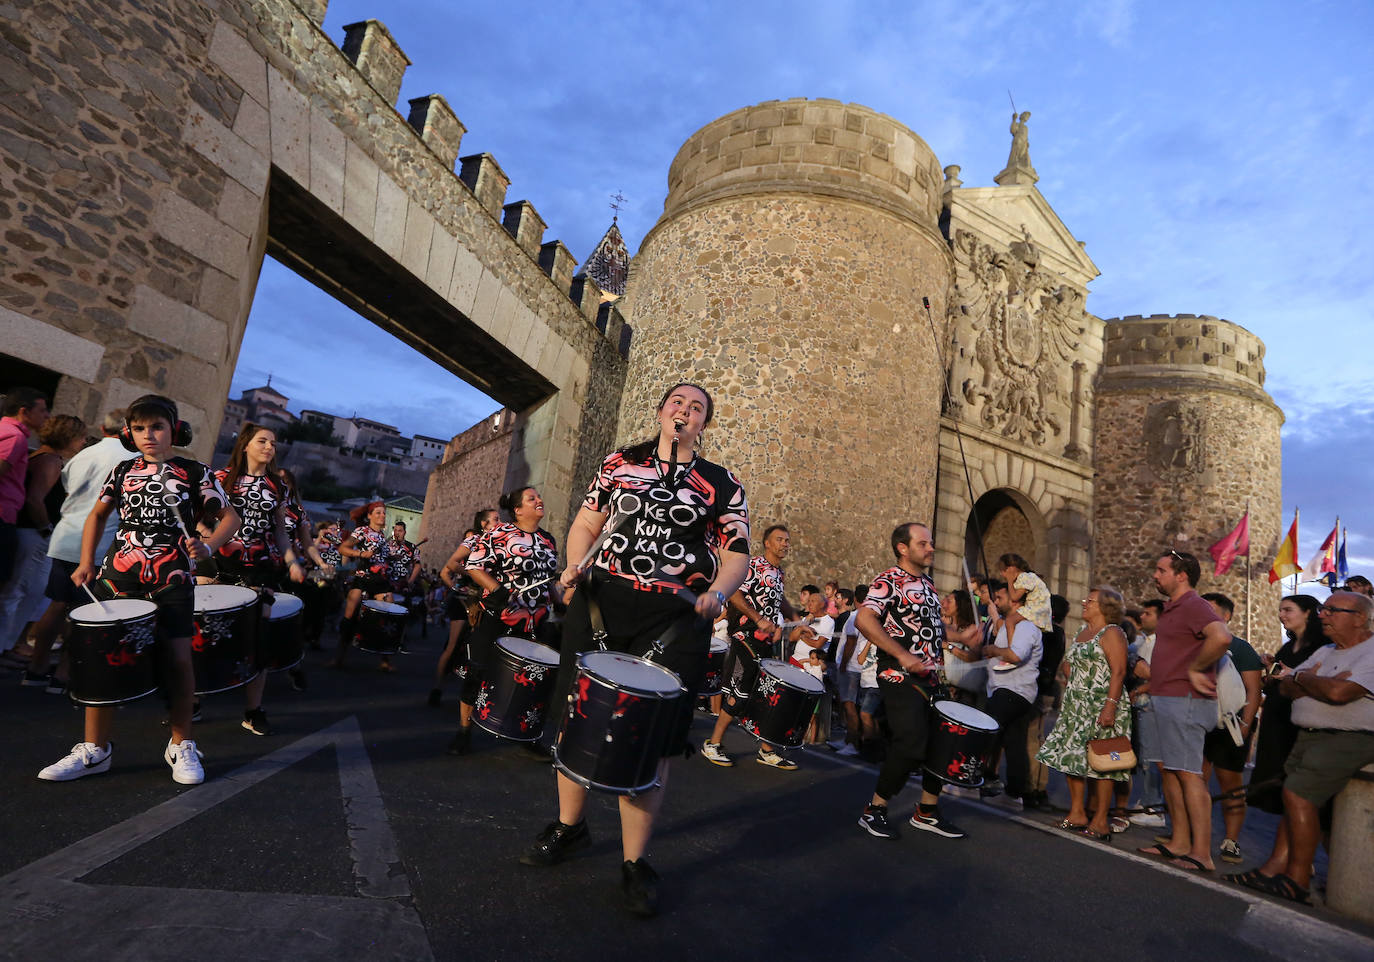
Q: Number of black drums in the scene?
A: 9